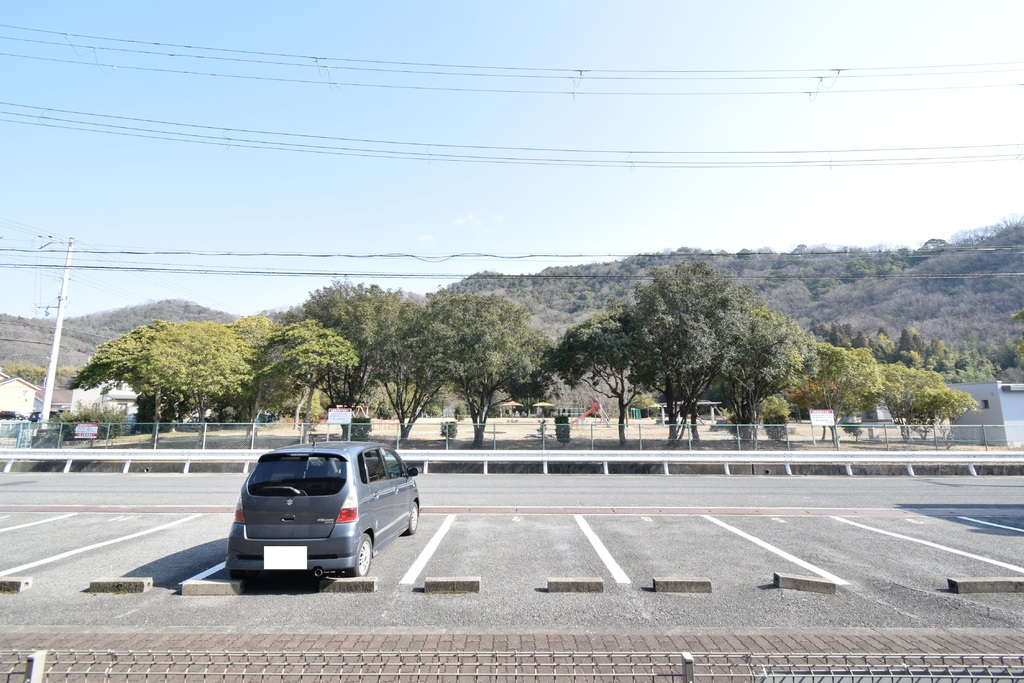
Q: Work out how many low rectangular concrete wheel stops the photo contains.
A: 9